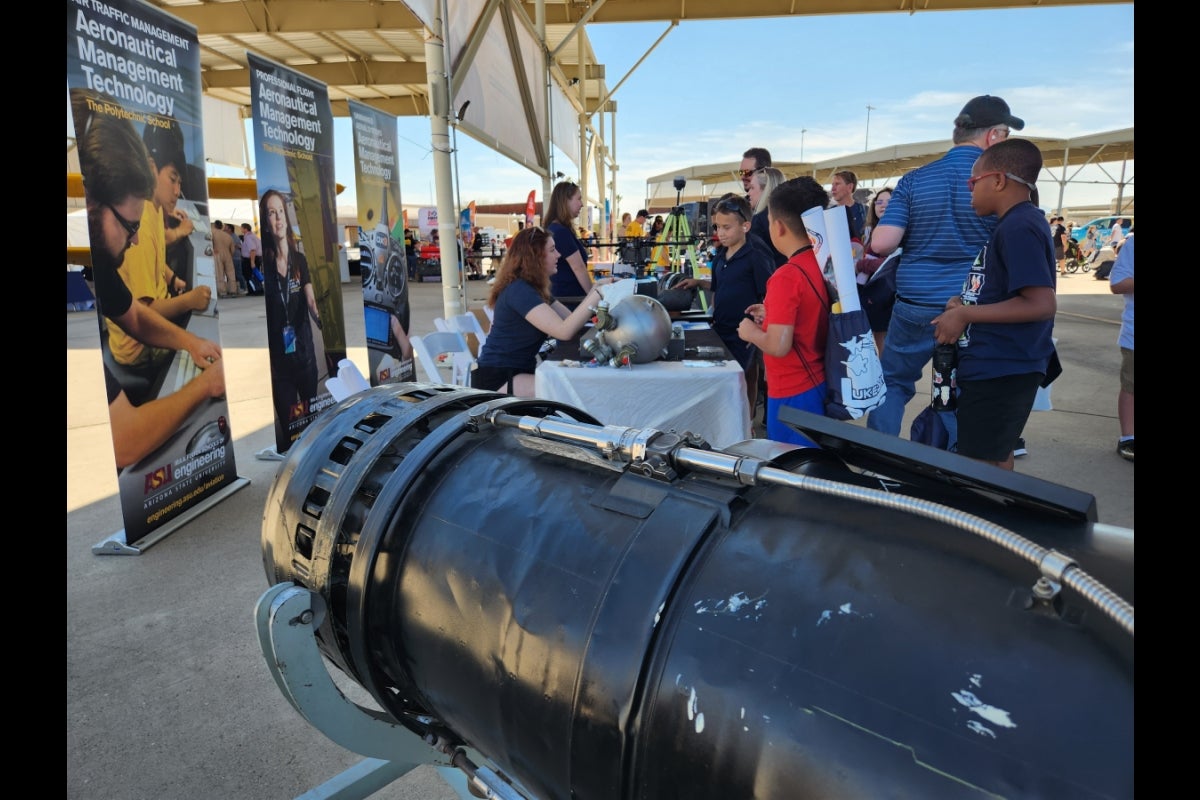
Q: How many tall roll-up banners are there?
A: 3